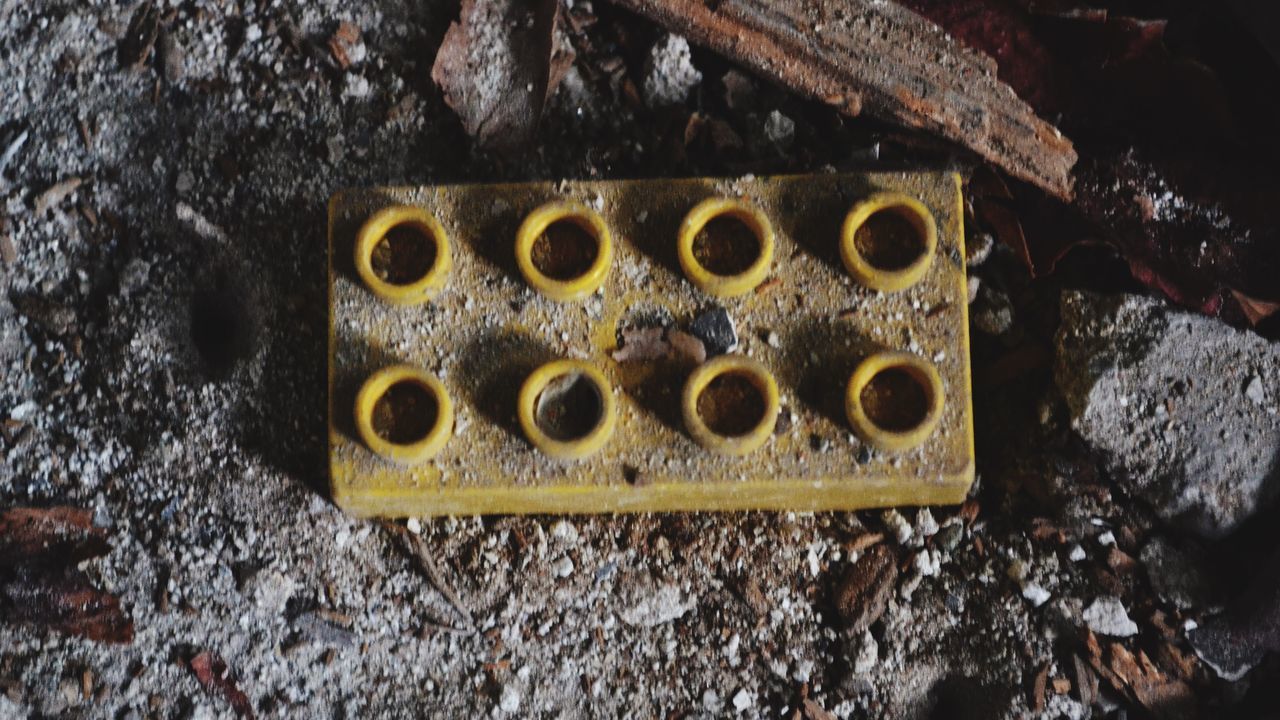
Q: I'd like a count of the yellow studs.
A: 8